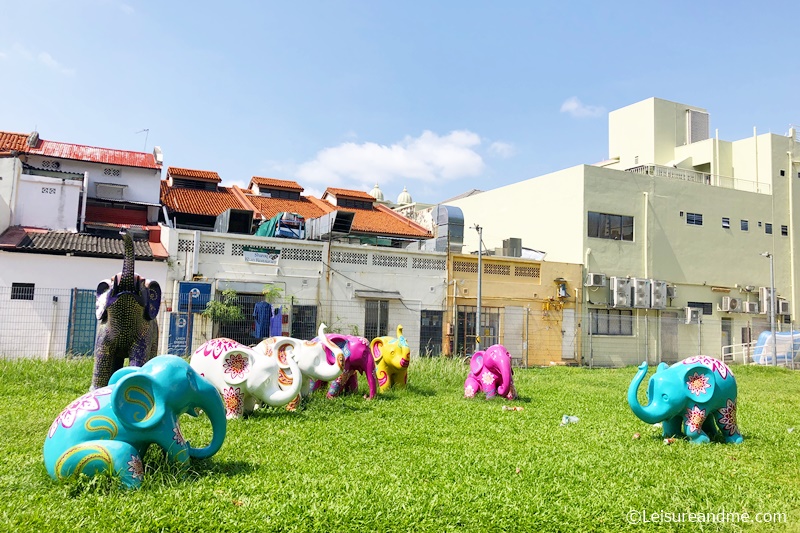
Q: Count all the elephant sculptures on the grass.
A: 8